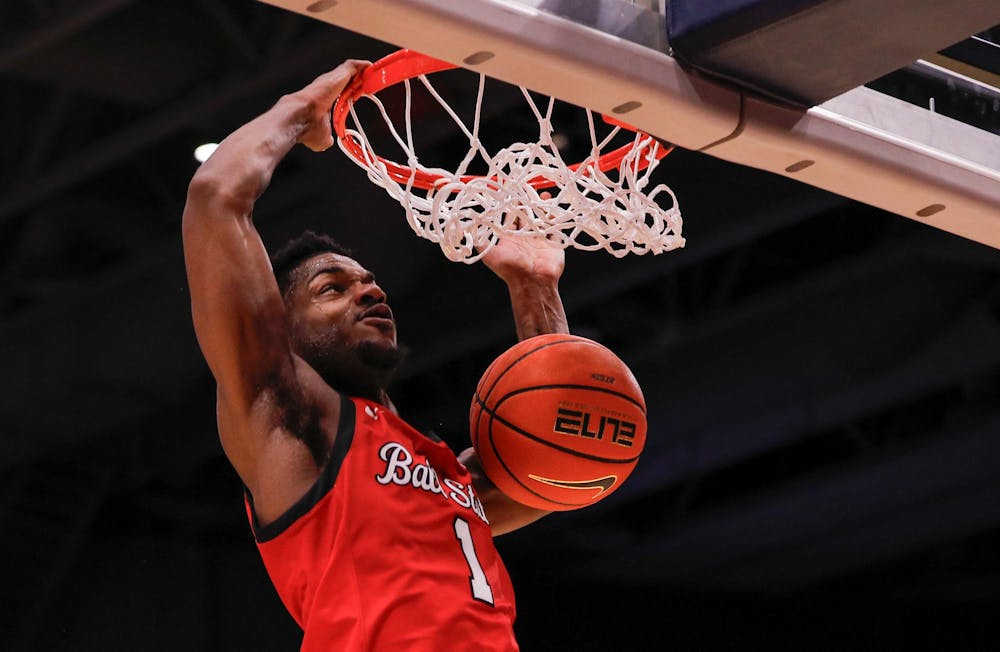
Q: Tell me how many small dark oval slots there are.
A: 5